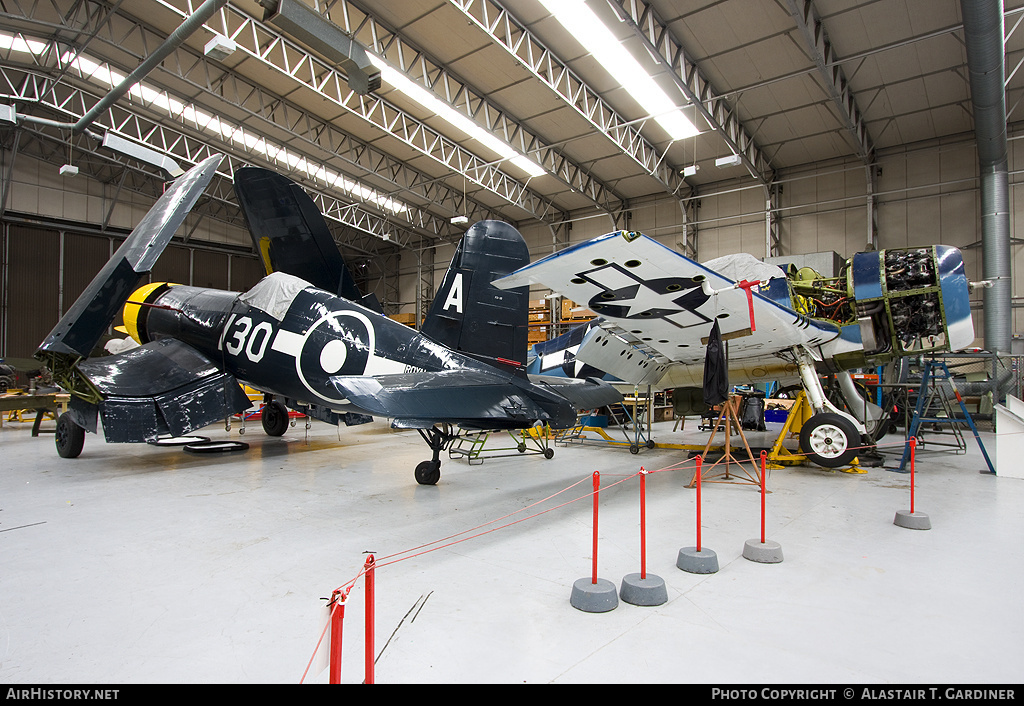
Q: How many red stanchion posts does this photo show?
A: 7